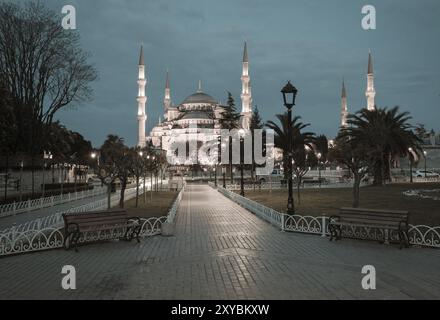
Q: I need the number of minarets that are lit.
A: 5